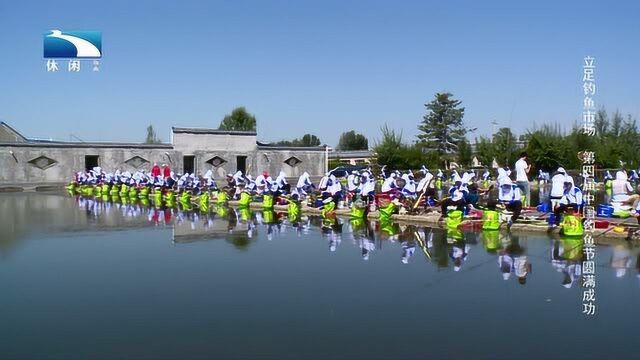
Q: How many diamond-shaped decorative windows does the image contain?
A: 4